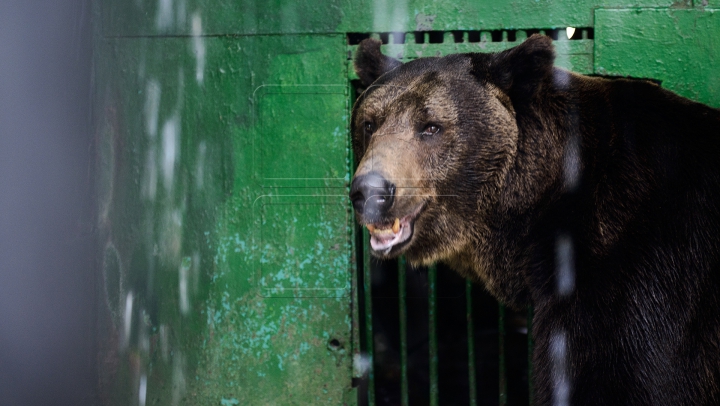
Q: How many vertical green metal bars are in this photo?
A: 6